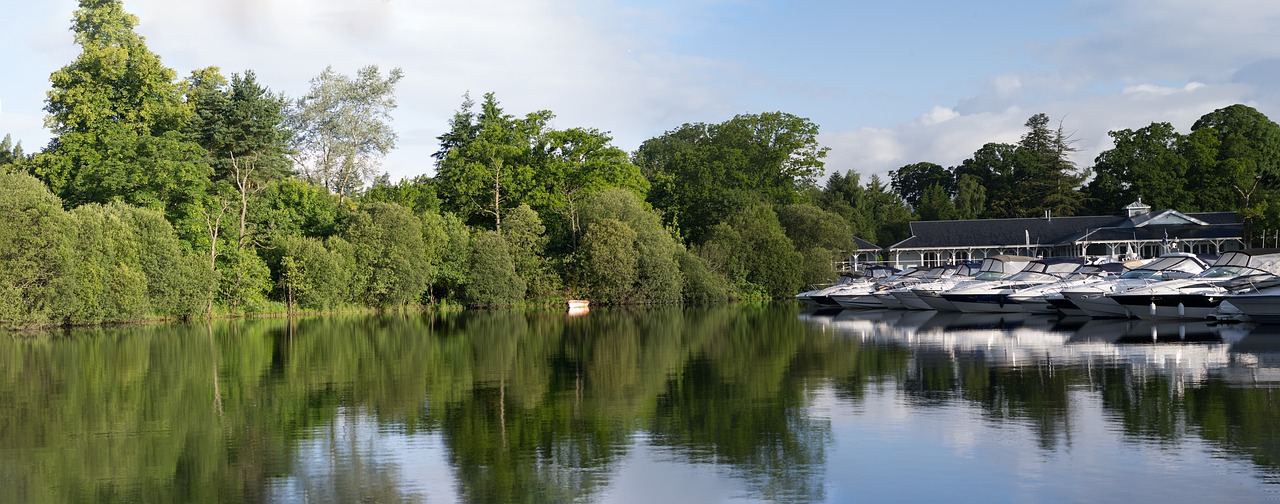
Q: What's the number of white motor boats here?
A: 12